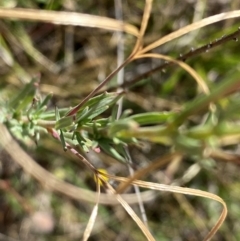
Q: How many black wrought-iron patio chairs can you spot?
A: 0